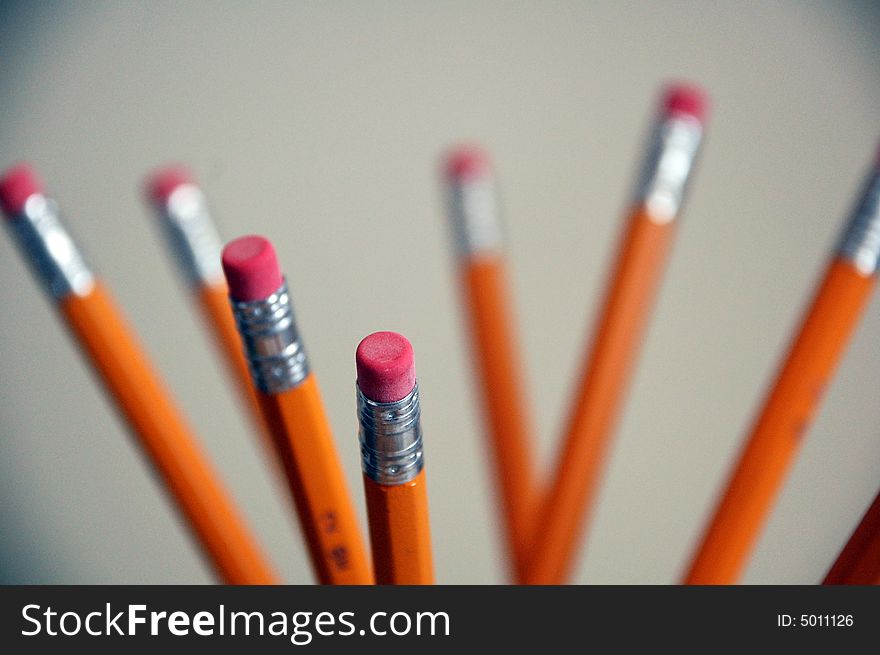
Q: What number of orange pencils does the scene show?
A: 8